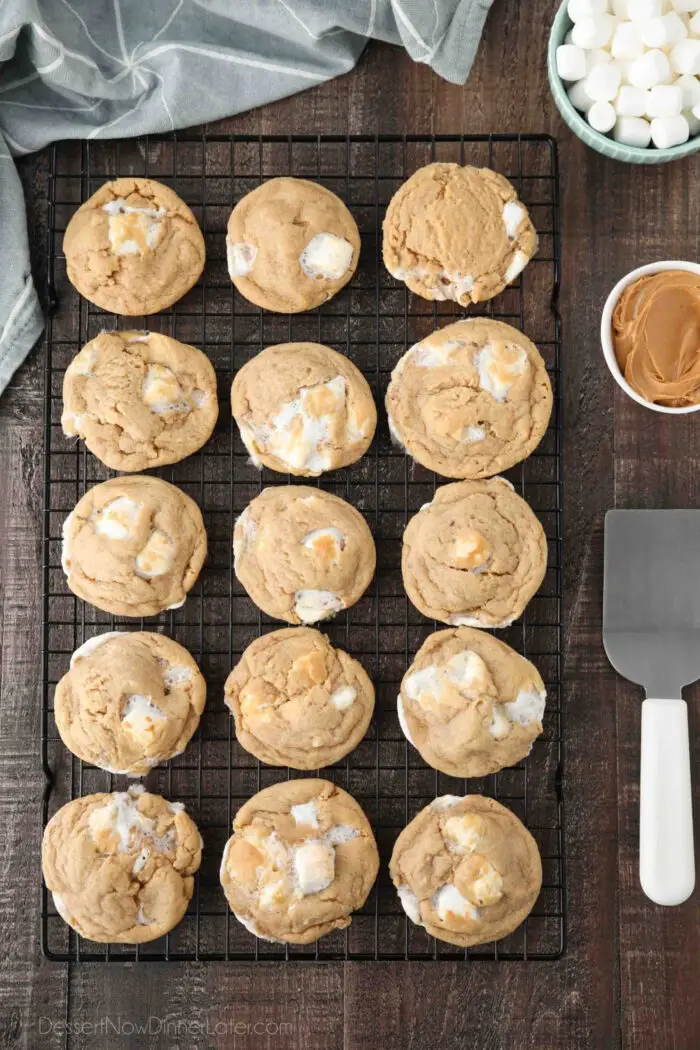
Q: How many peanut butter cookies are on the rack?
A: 15